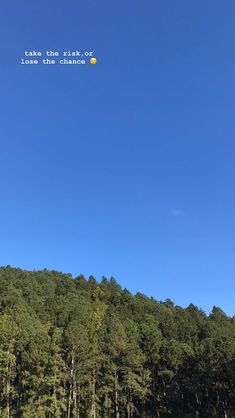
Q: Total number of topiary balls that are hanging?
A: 0